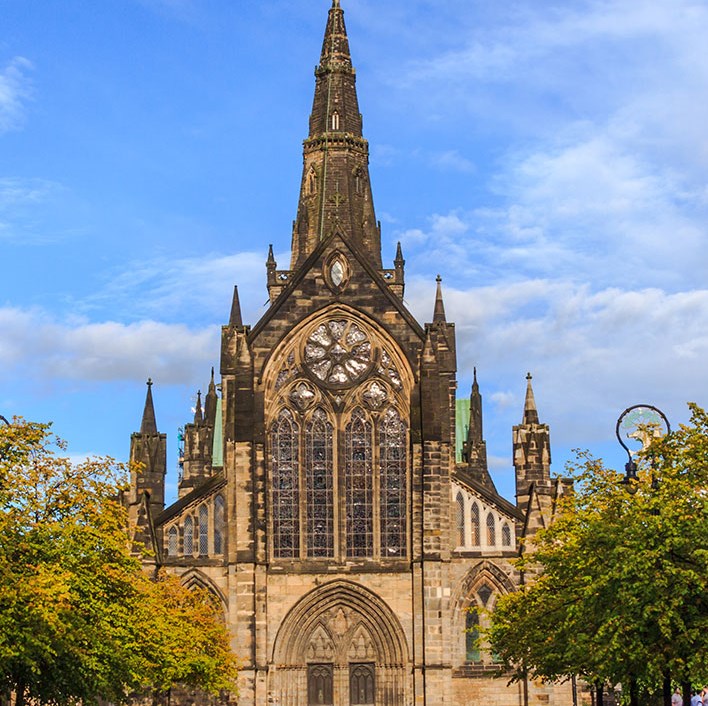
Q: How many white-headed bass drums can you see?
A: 0